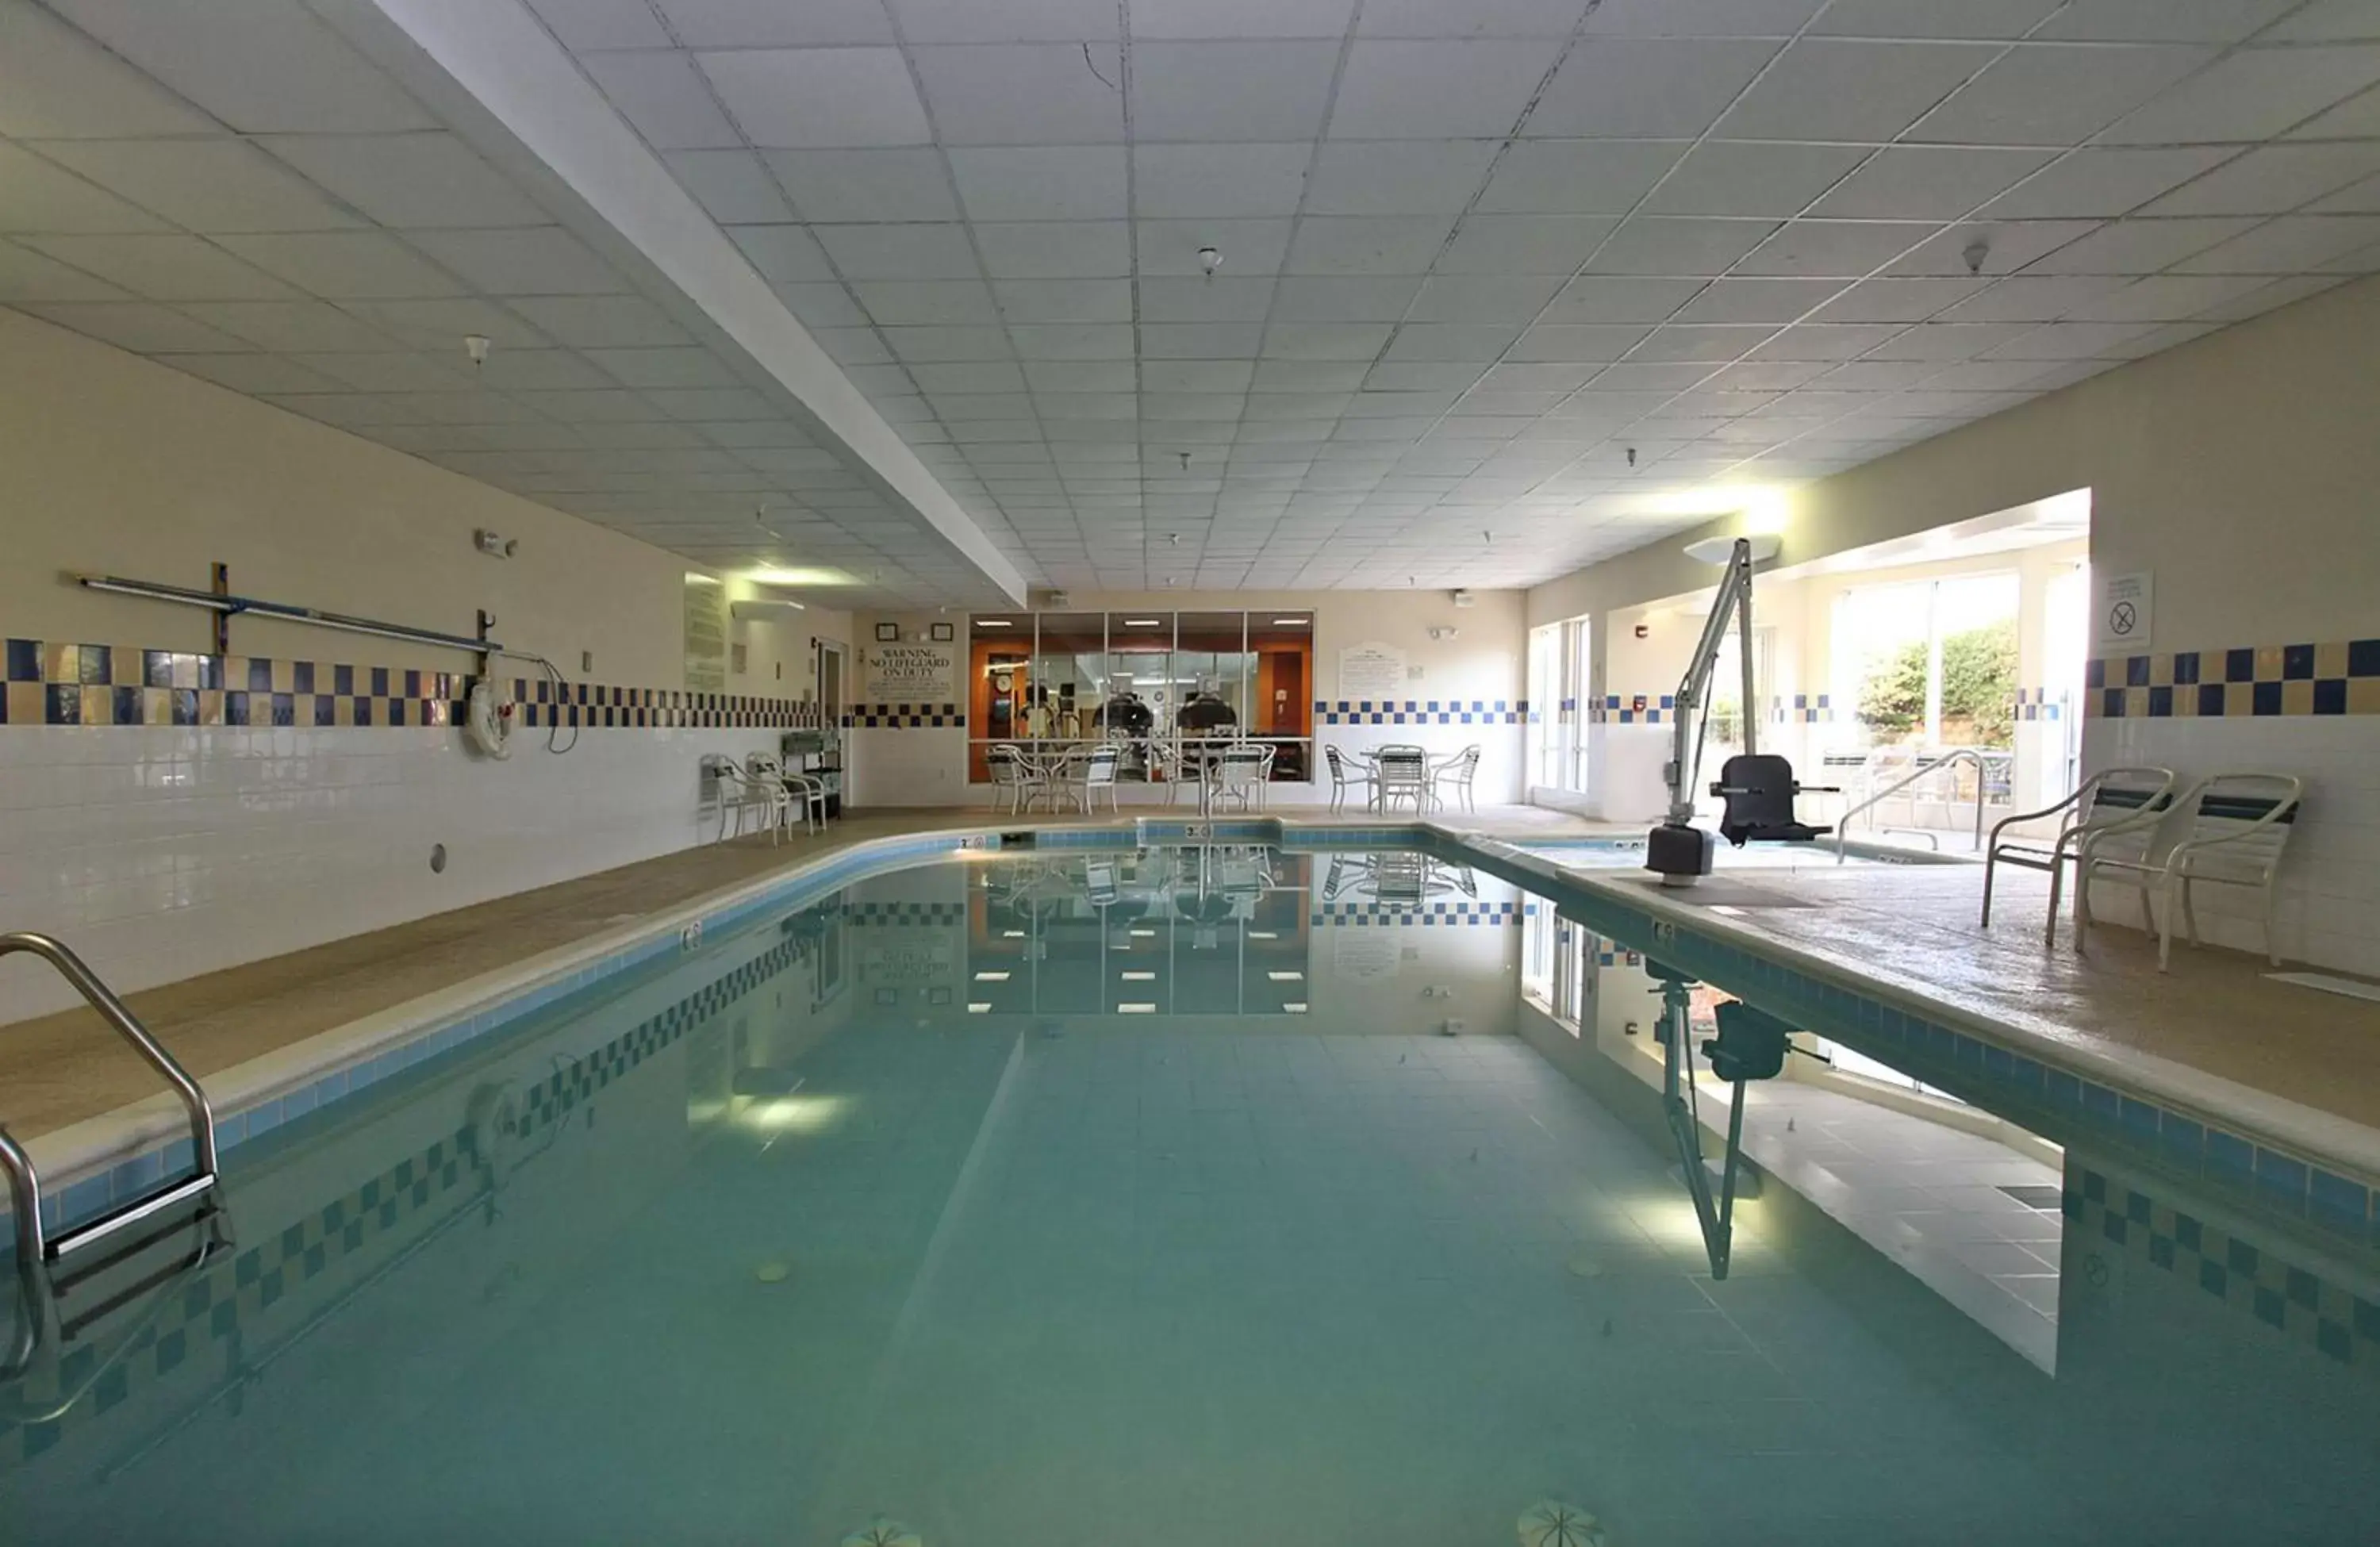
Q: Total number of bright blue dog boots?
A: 0